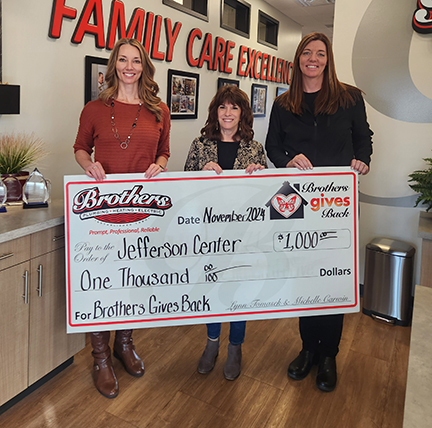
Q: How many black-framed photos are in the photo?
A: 5